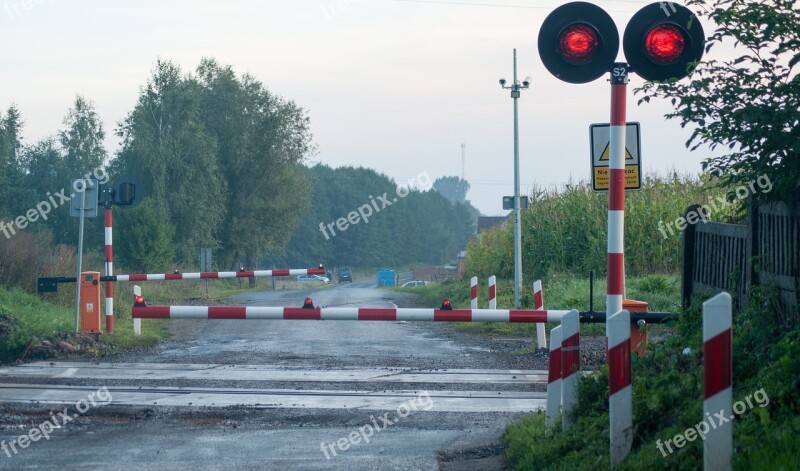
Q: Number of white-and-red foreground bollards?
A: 4